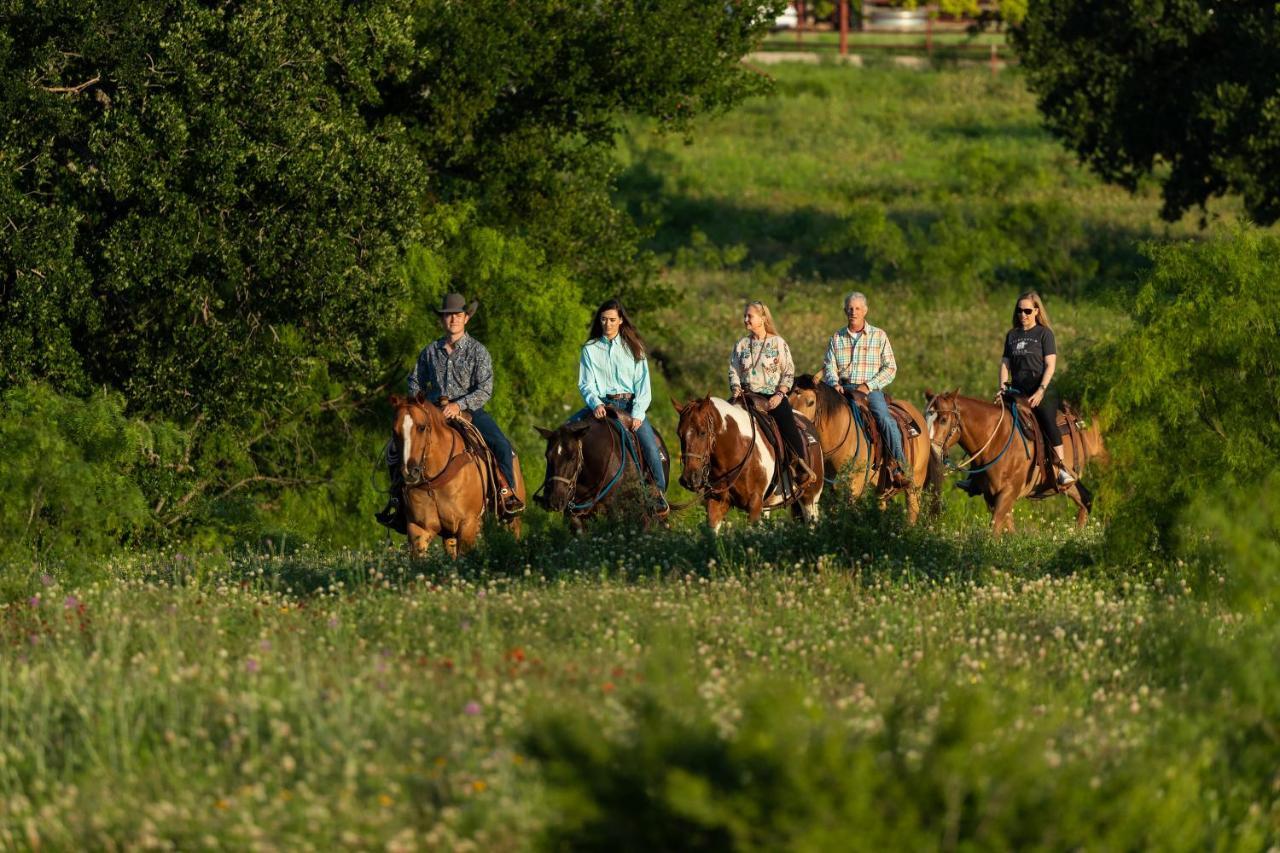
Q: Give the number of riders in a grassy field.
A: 5